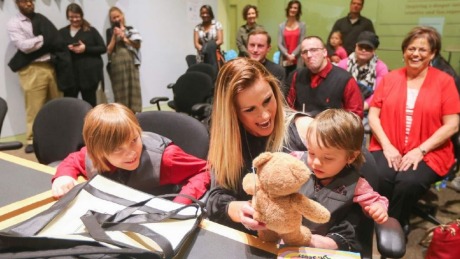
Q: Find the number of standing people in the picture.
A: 7